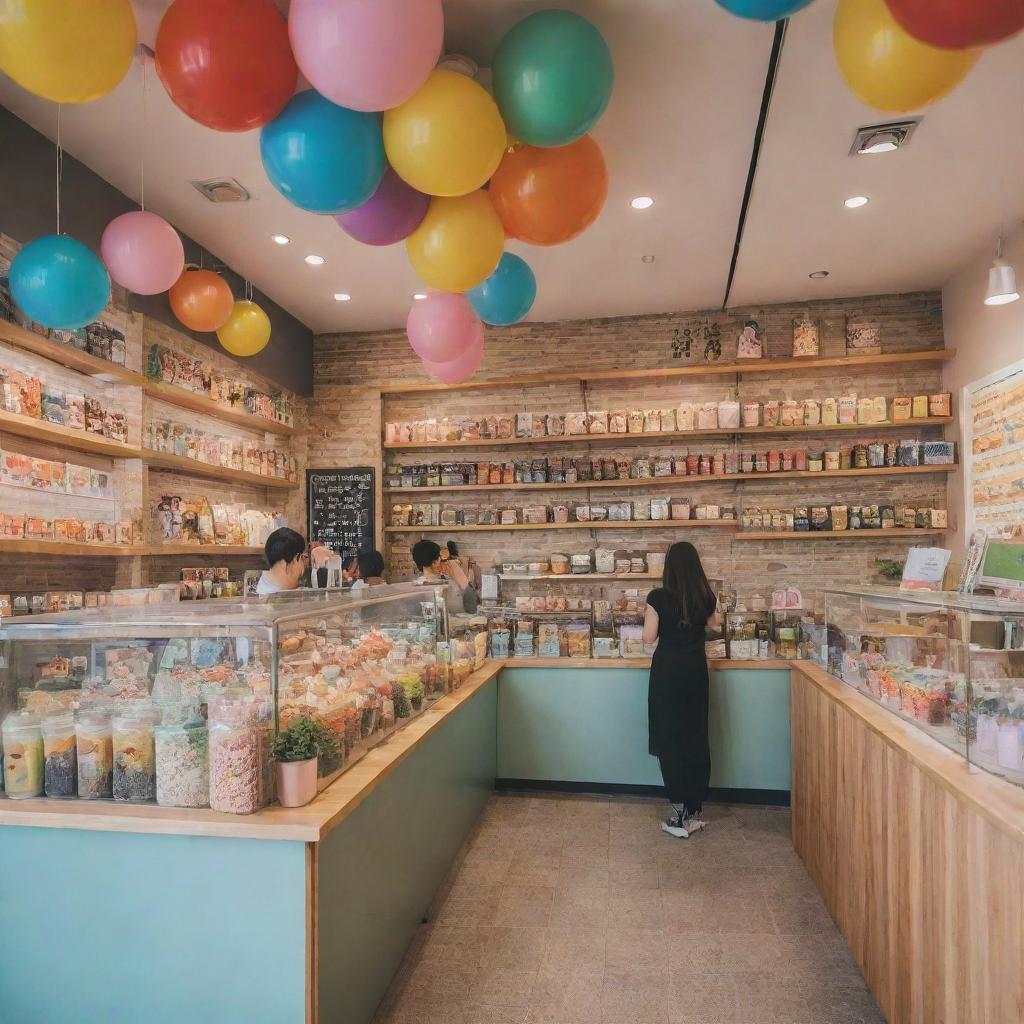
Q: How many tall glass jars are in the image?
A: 6